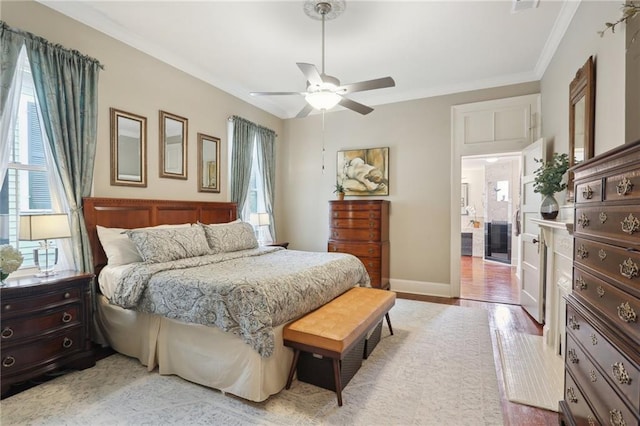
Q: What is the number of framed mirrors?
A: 4